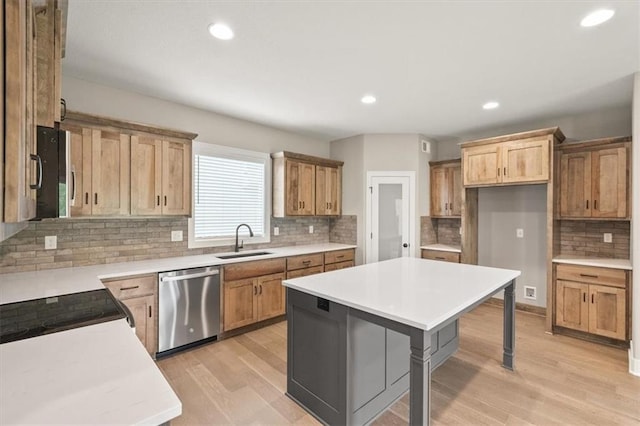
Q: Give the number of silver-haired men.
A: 0